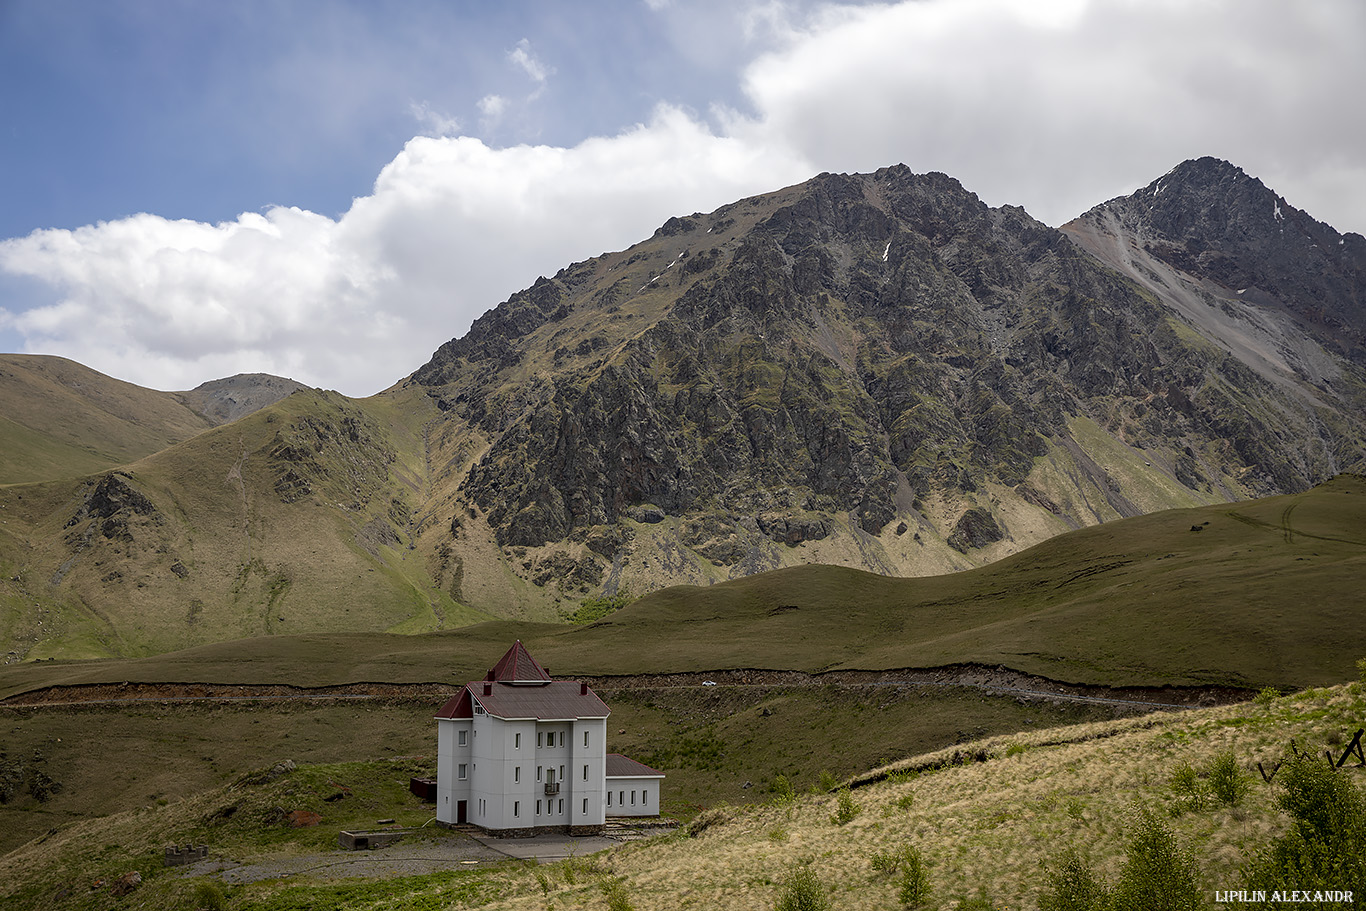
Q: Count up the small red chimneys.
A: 4